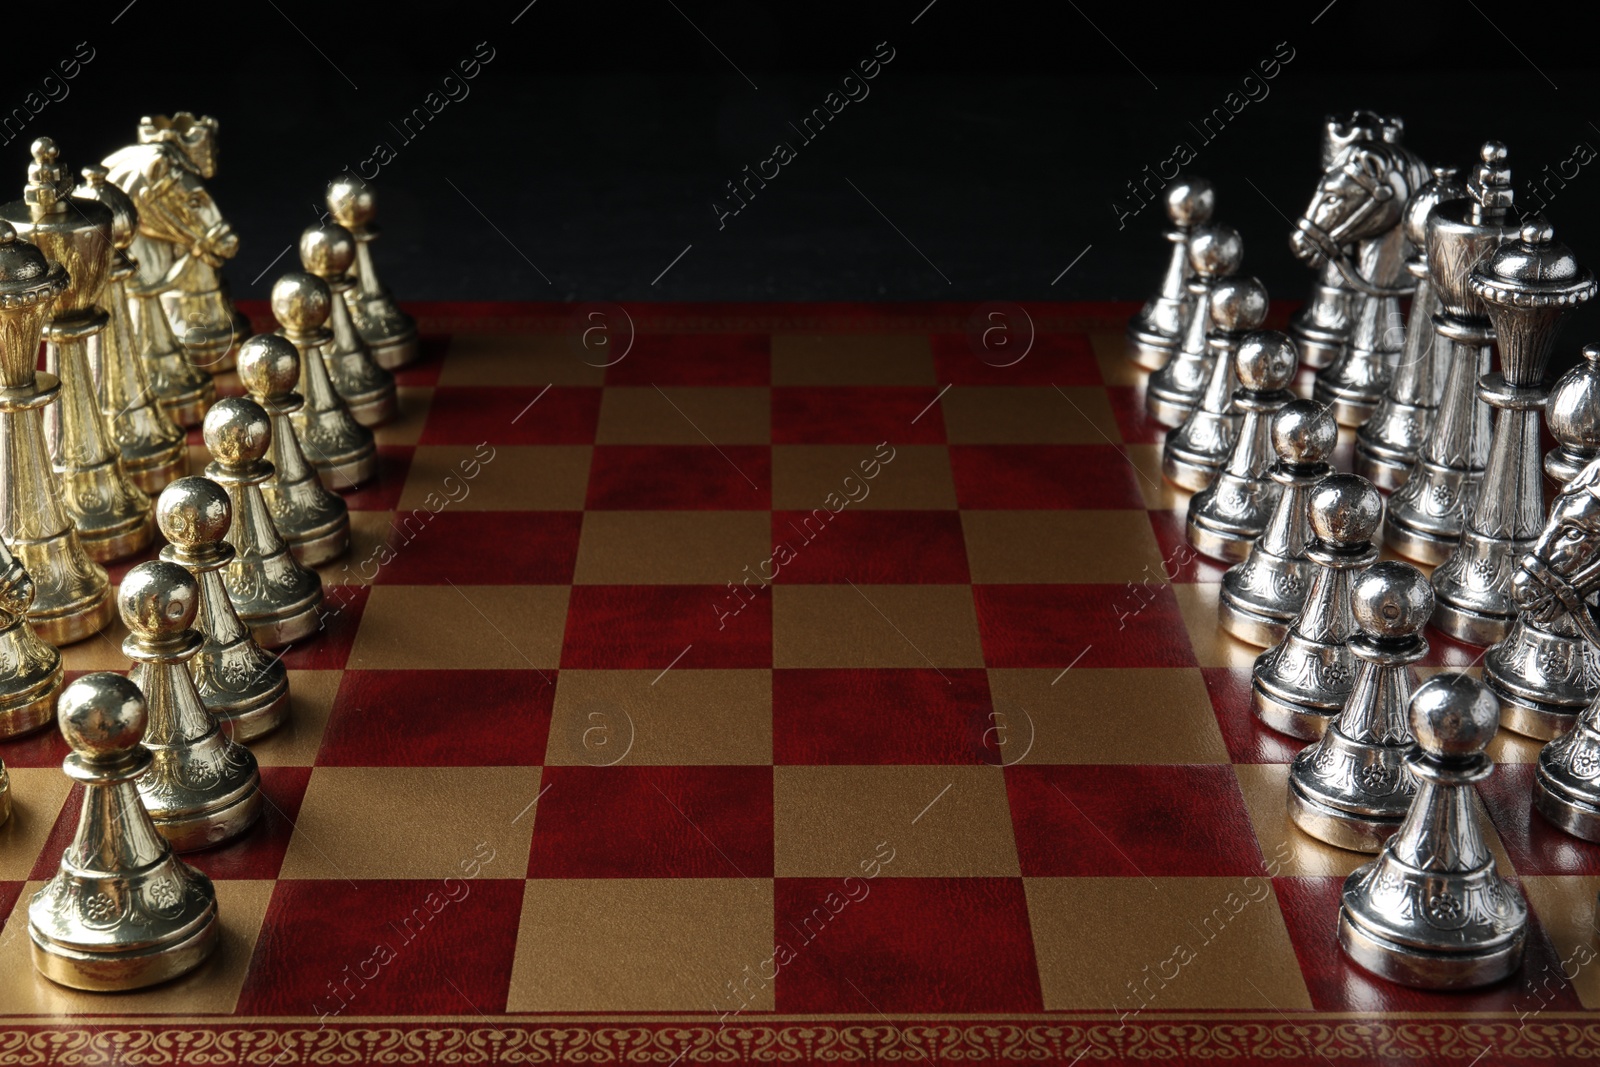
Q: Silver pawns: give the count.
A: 8